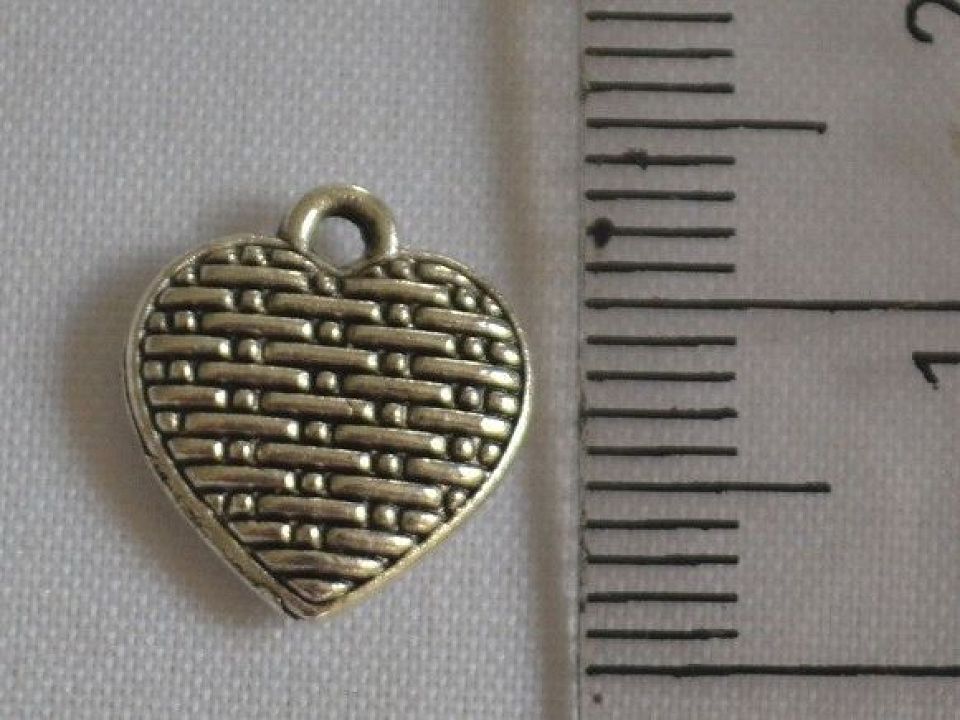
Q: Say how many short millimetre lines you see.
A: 15